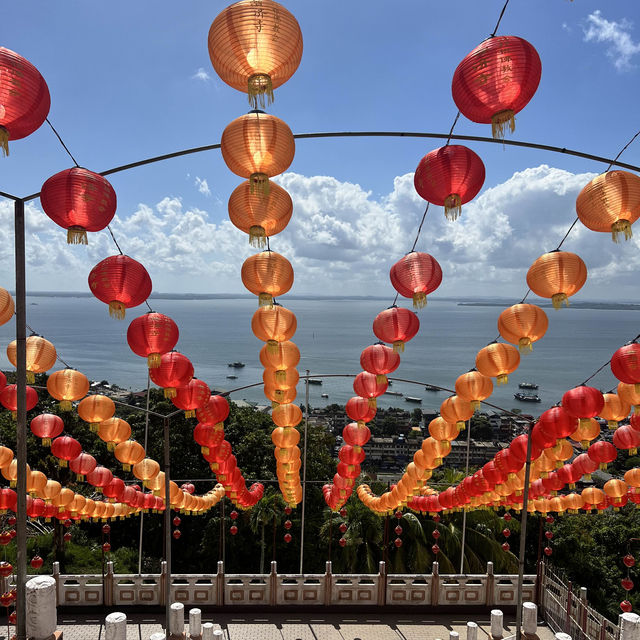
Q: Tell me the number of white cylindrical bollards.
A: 13